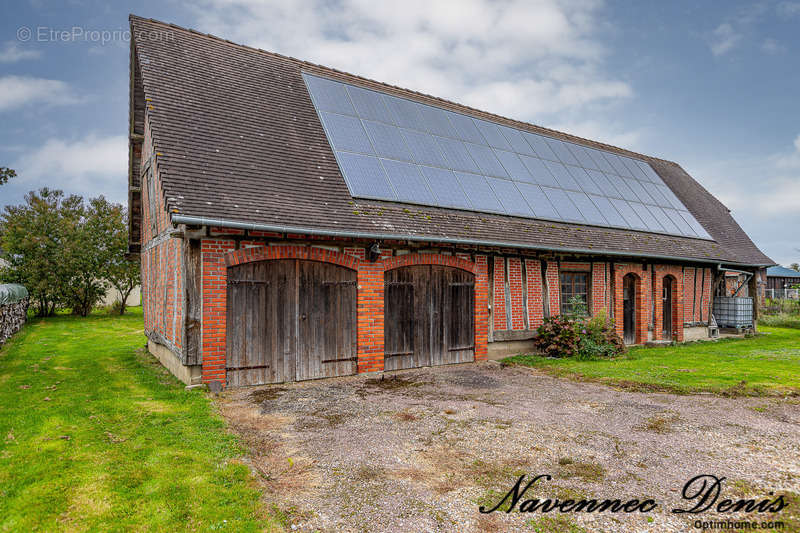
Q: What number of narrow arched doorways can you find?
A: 2